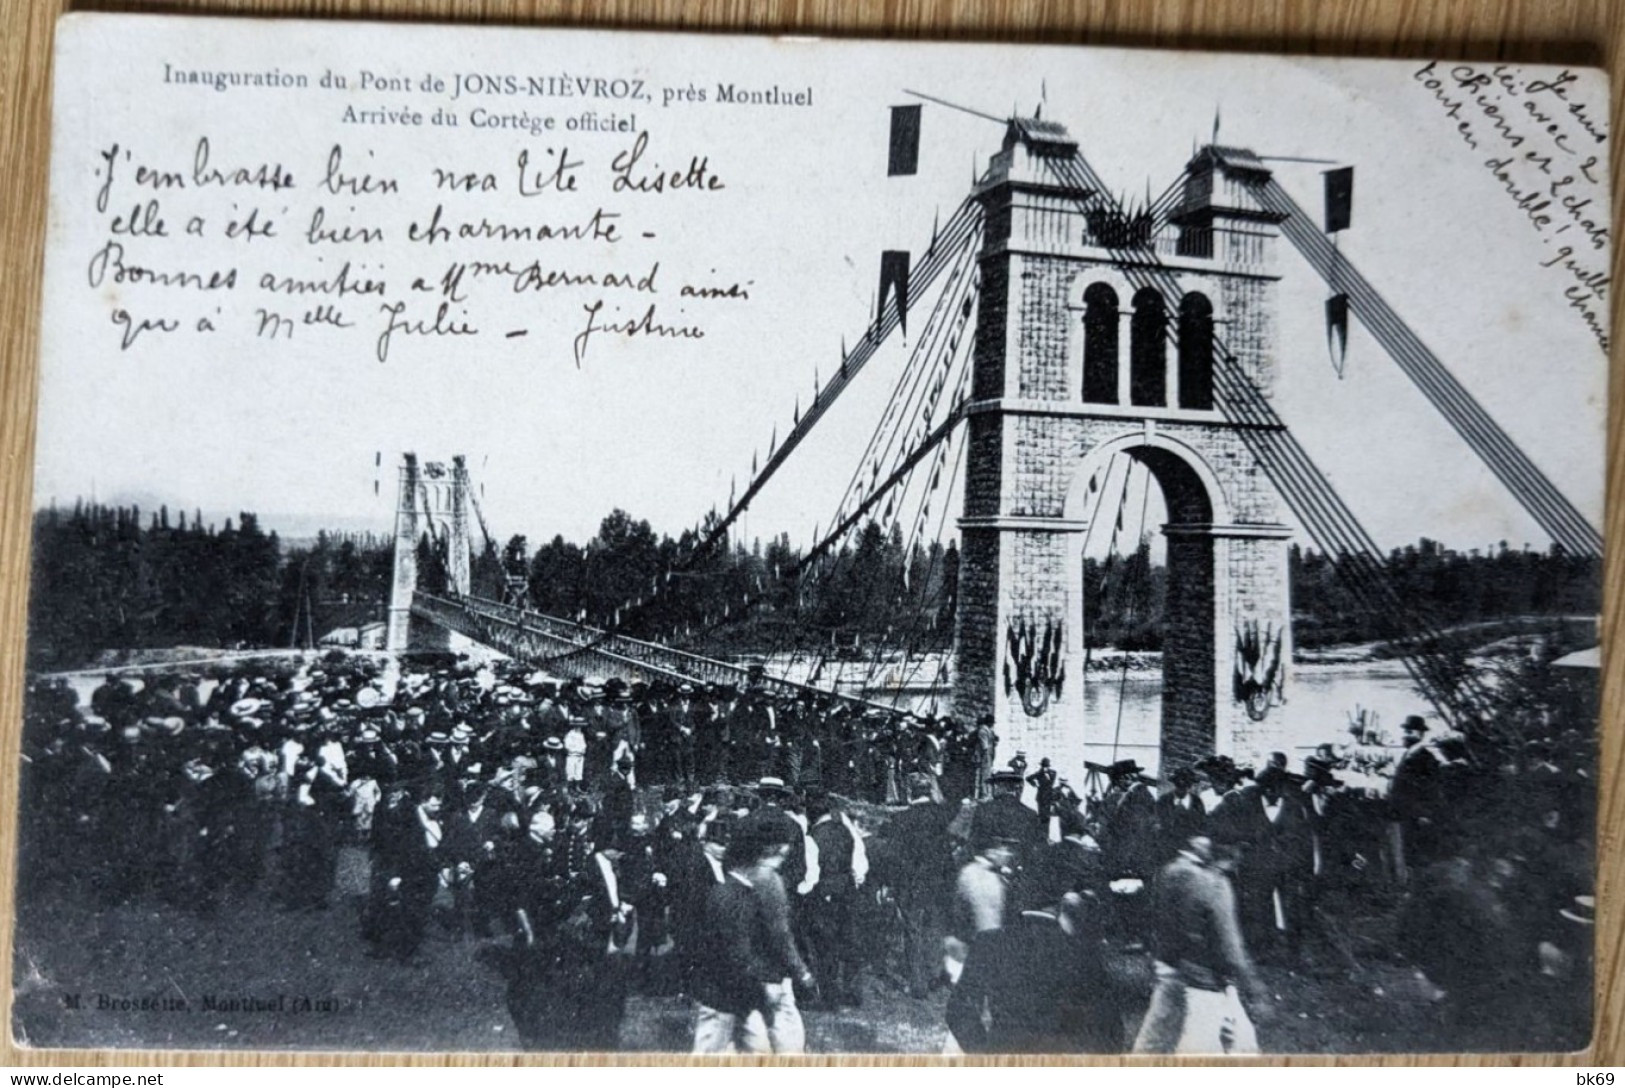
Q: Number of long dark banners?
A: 4